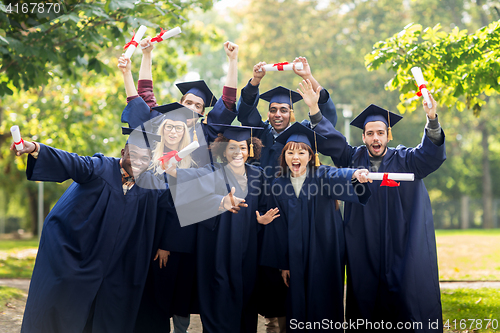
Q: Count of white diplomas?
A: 7